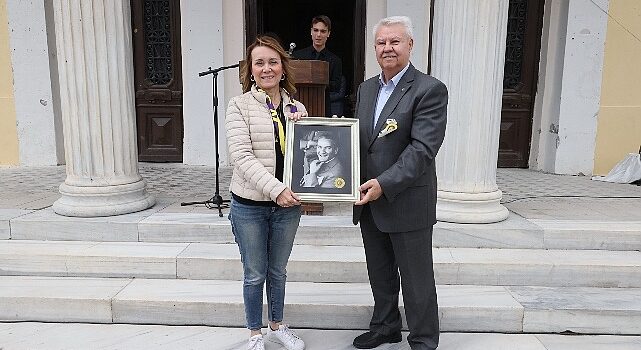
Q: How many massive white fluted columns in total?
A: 2